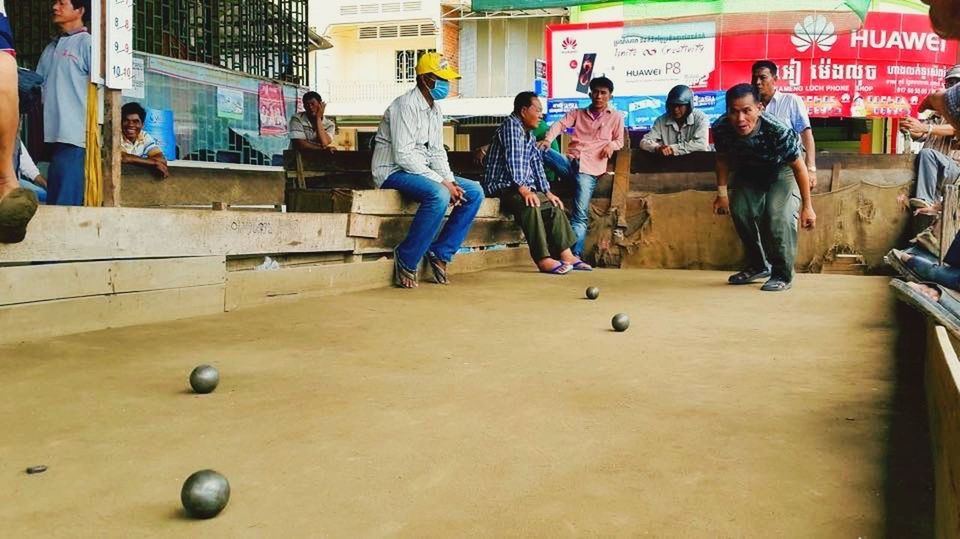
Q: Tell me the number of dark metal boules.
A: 4